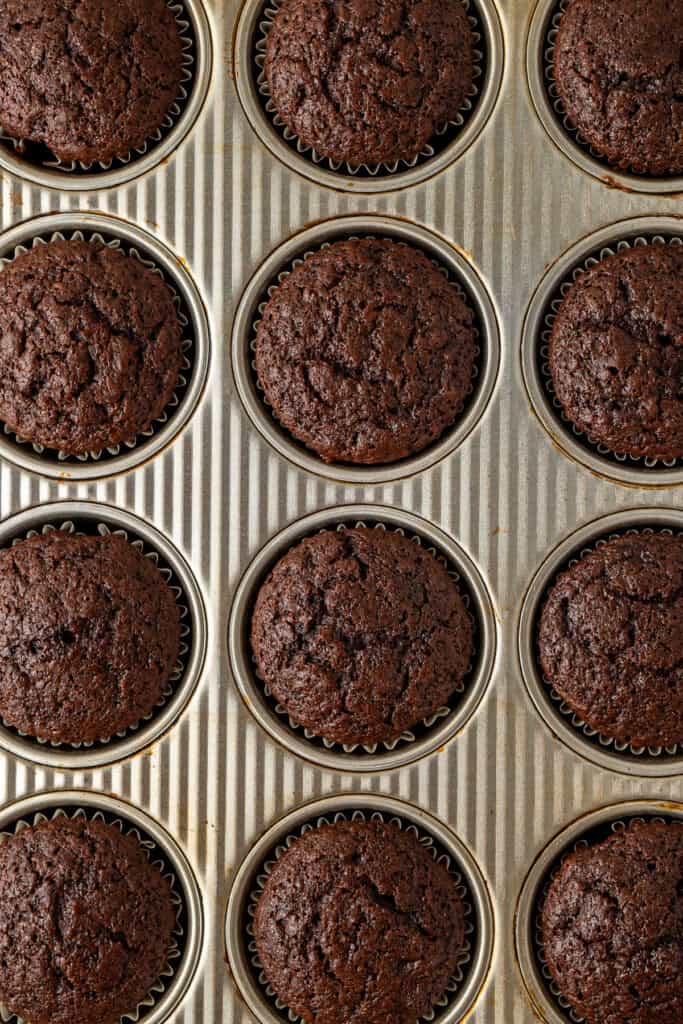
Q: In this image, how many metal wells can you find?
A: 12